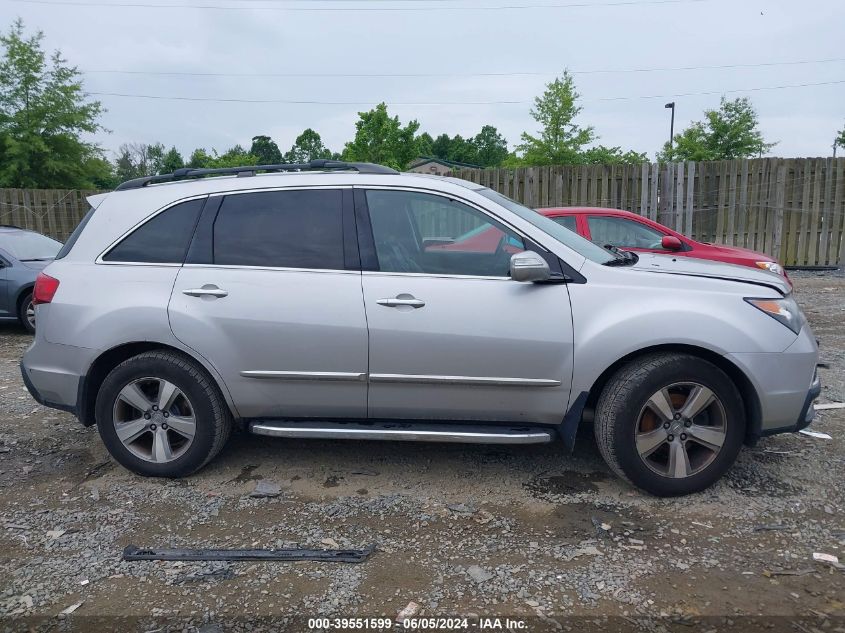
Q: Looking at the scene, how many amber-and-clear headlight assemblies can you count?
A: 2